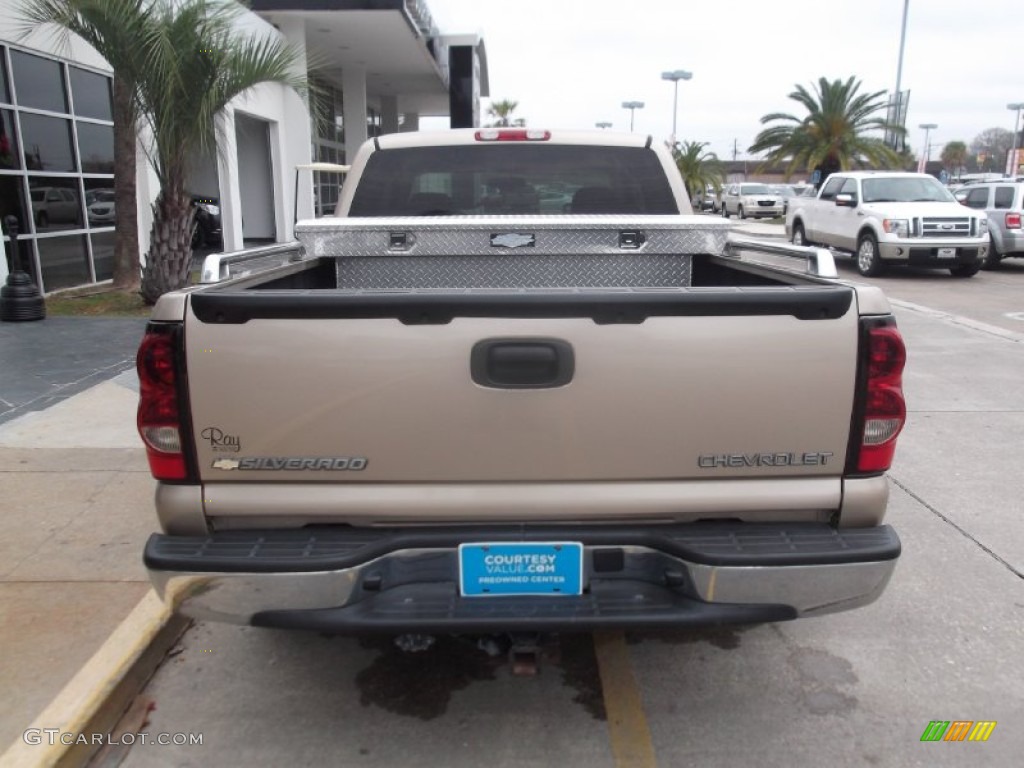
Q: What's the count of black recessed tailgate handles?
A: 1